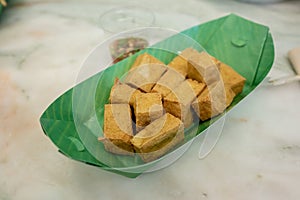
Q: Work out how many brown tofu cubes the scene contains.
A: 11